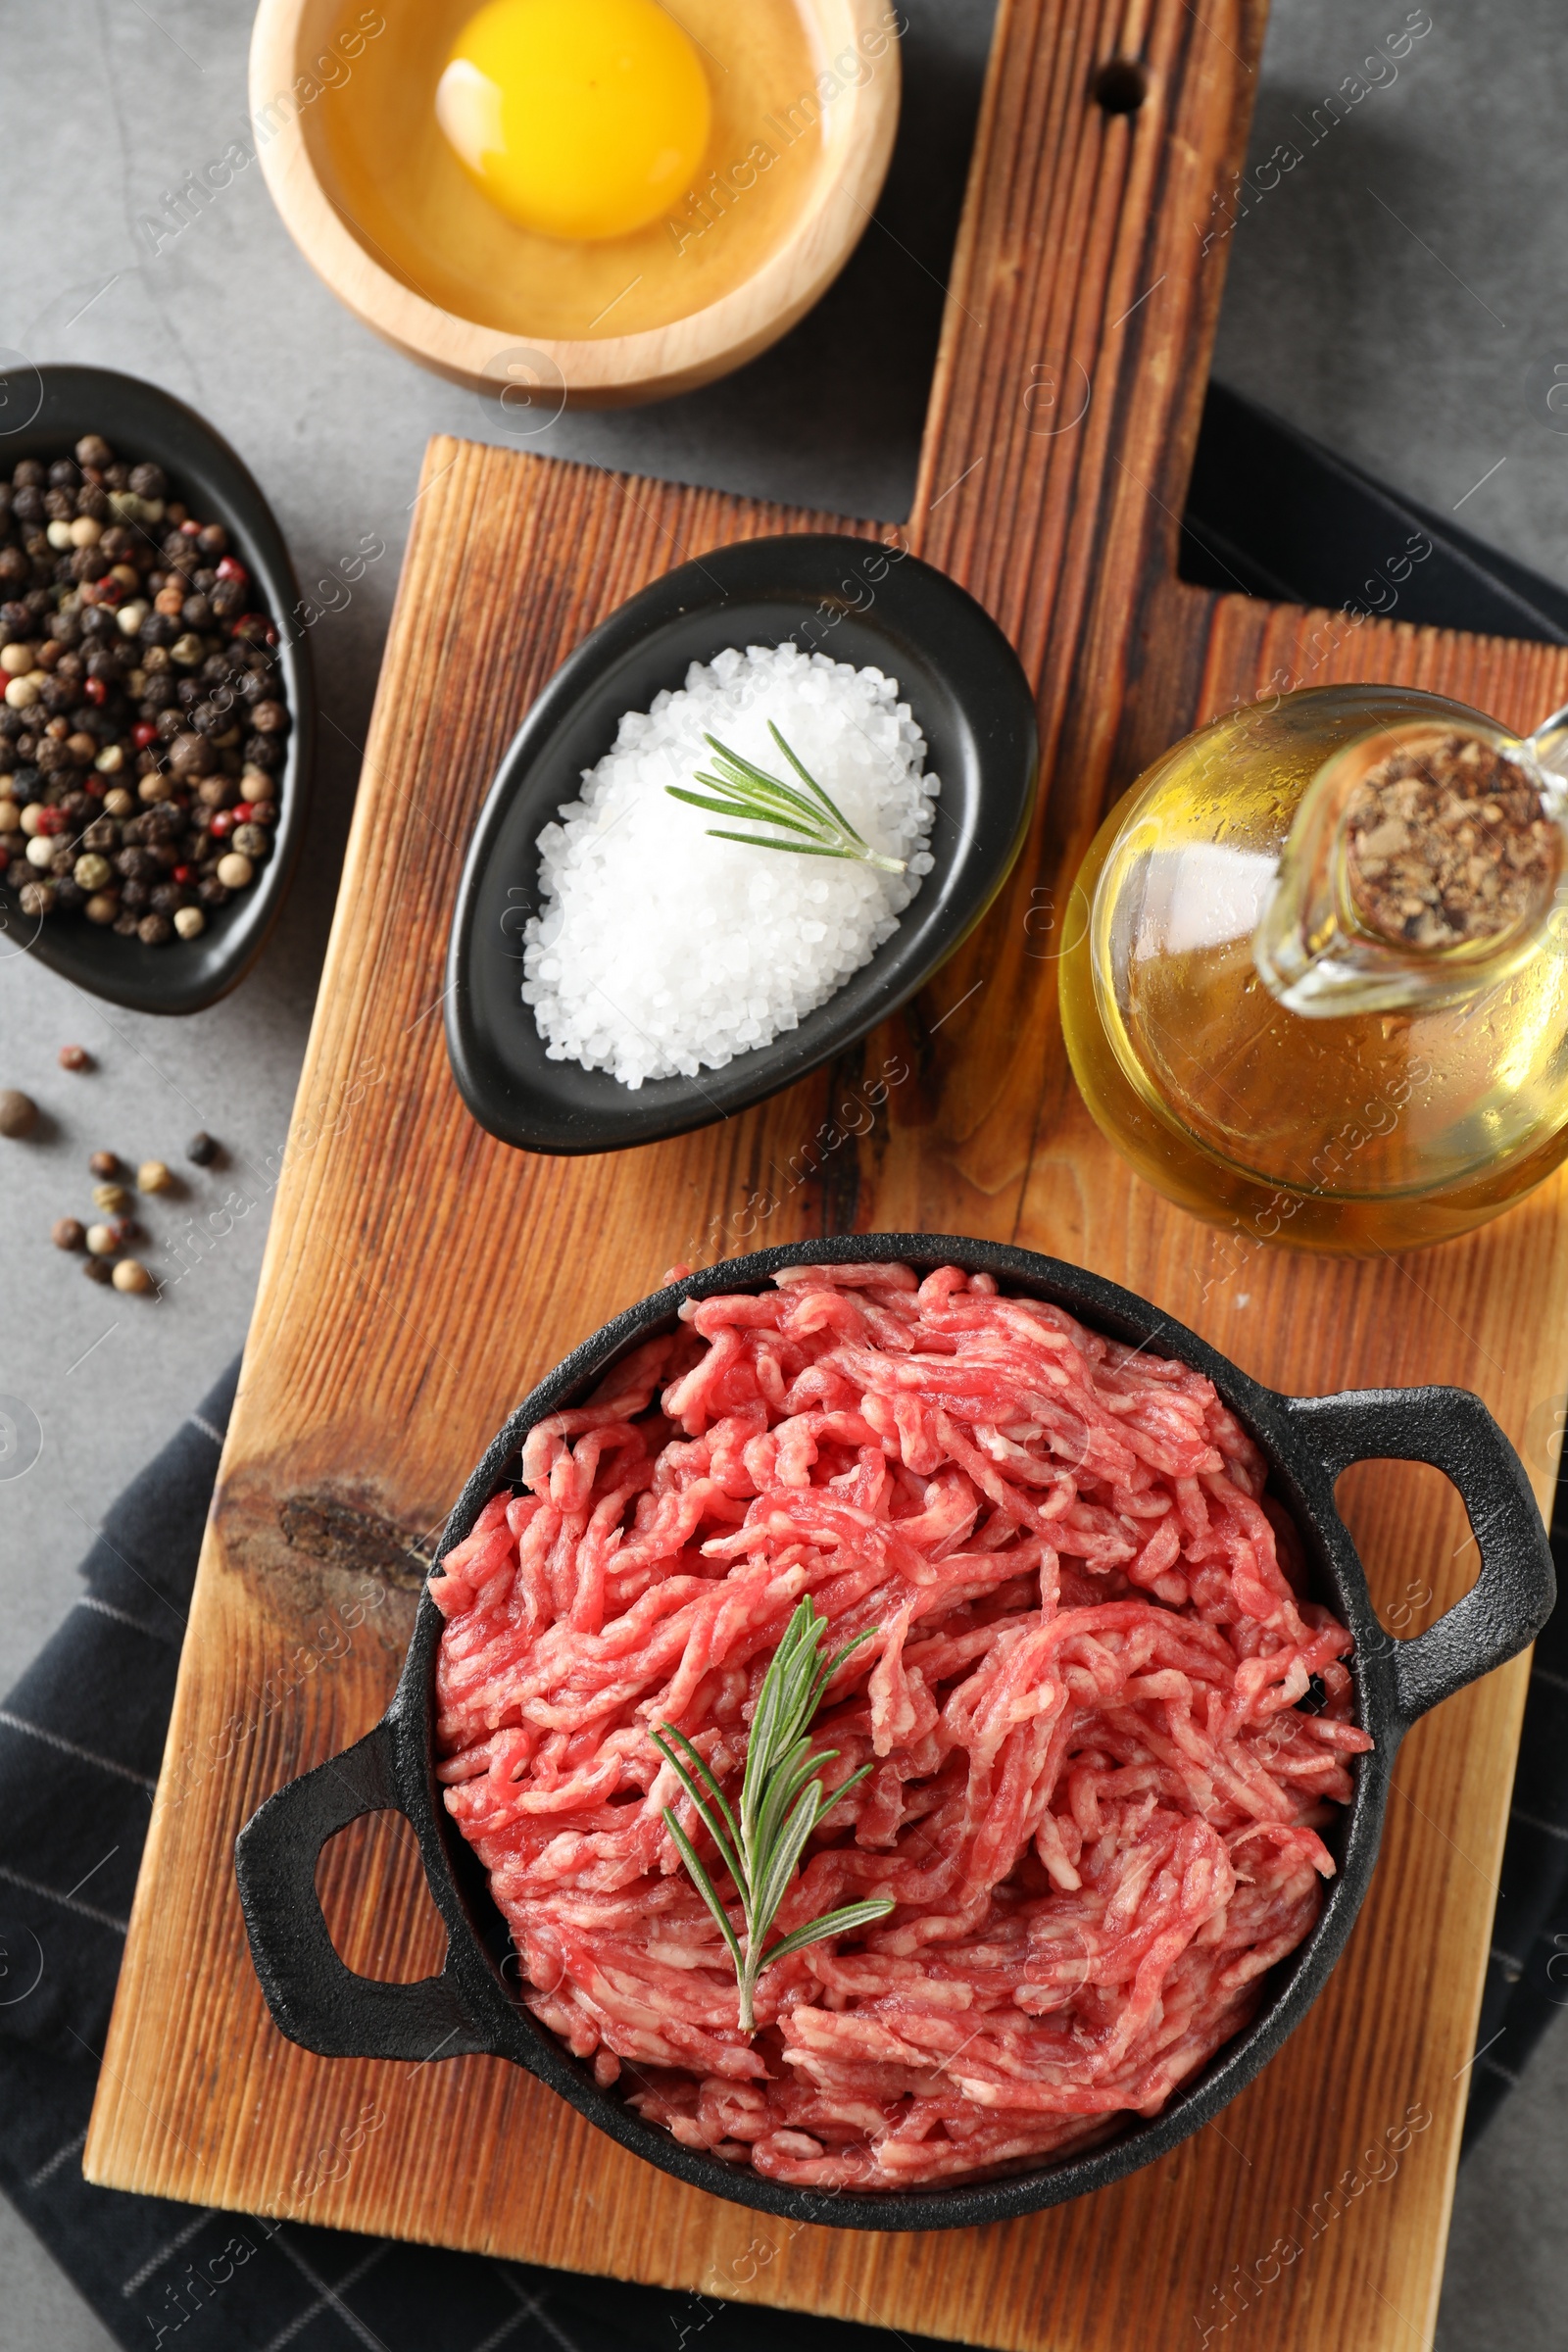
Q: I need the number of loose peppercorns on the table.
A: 11